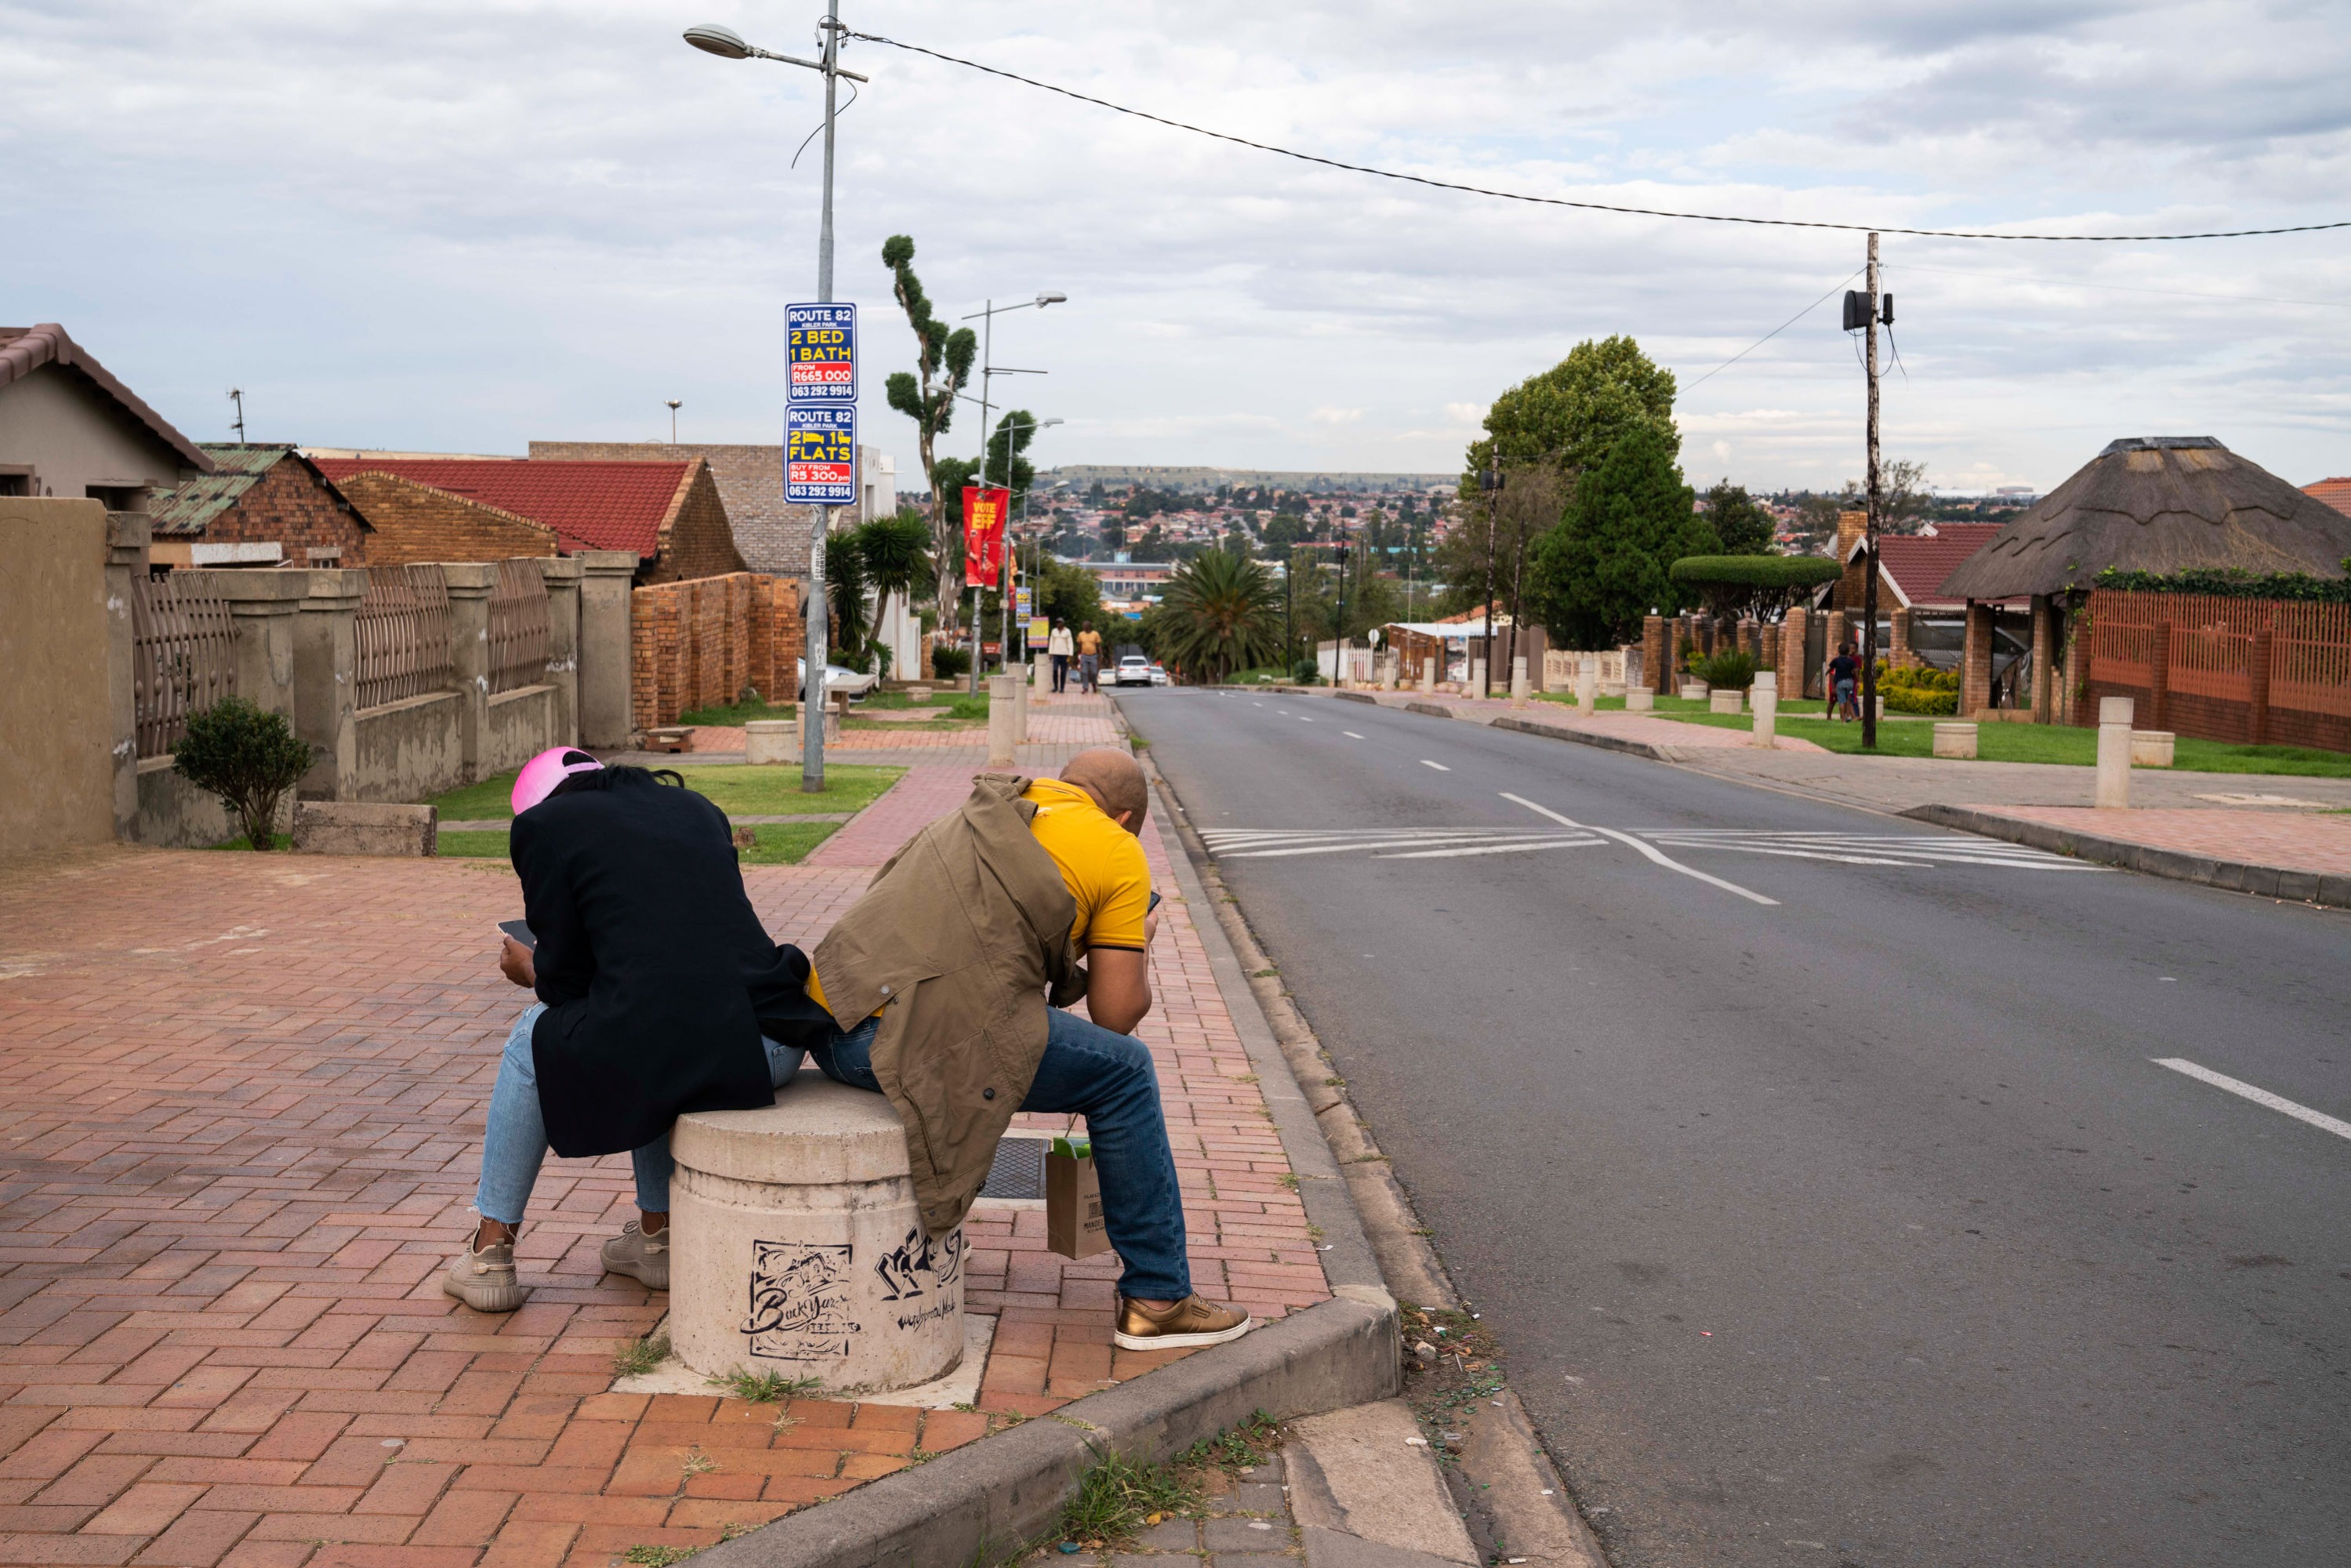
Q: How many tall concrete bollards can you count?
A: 11